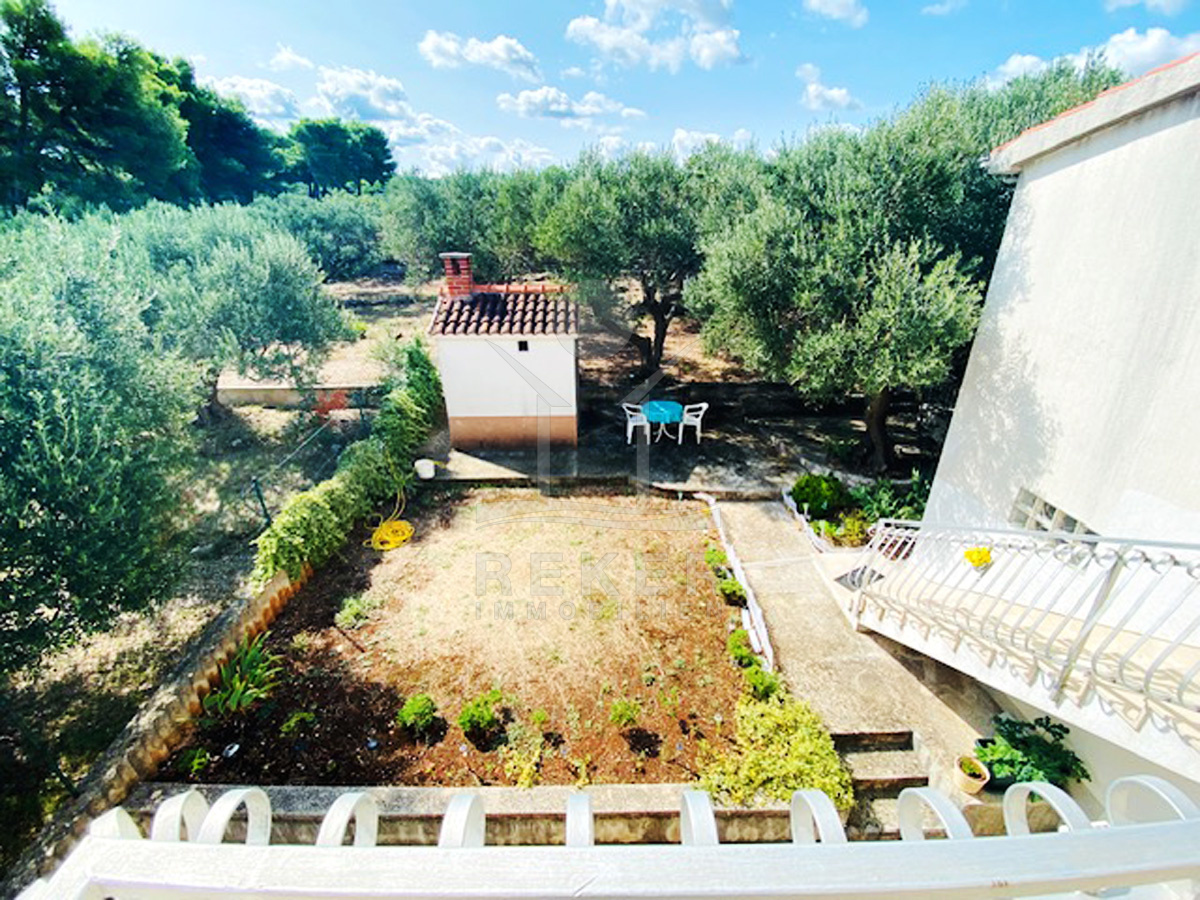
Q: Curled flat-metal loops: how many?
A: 11